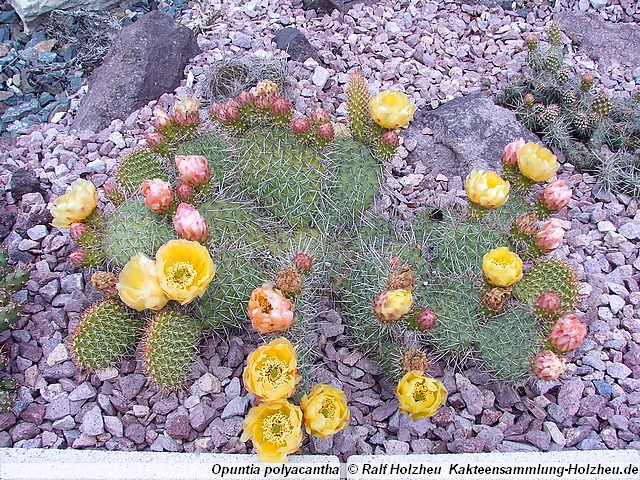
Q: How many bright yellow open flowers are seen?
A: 11